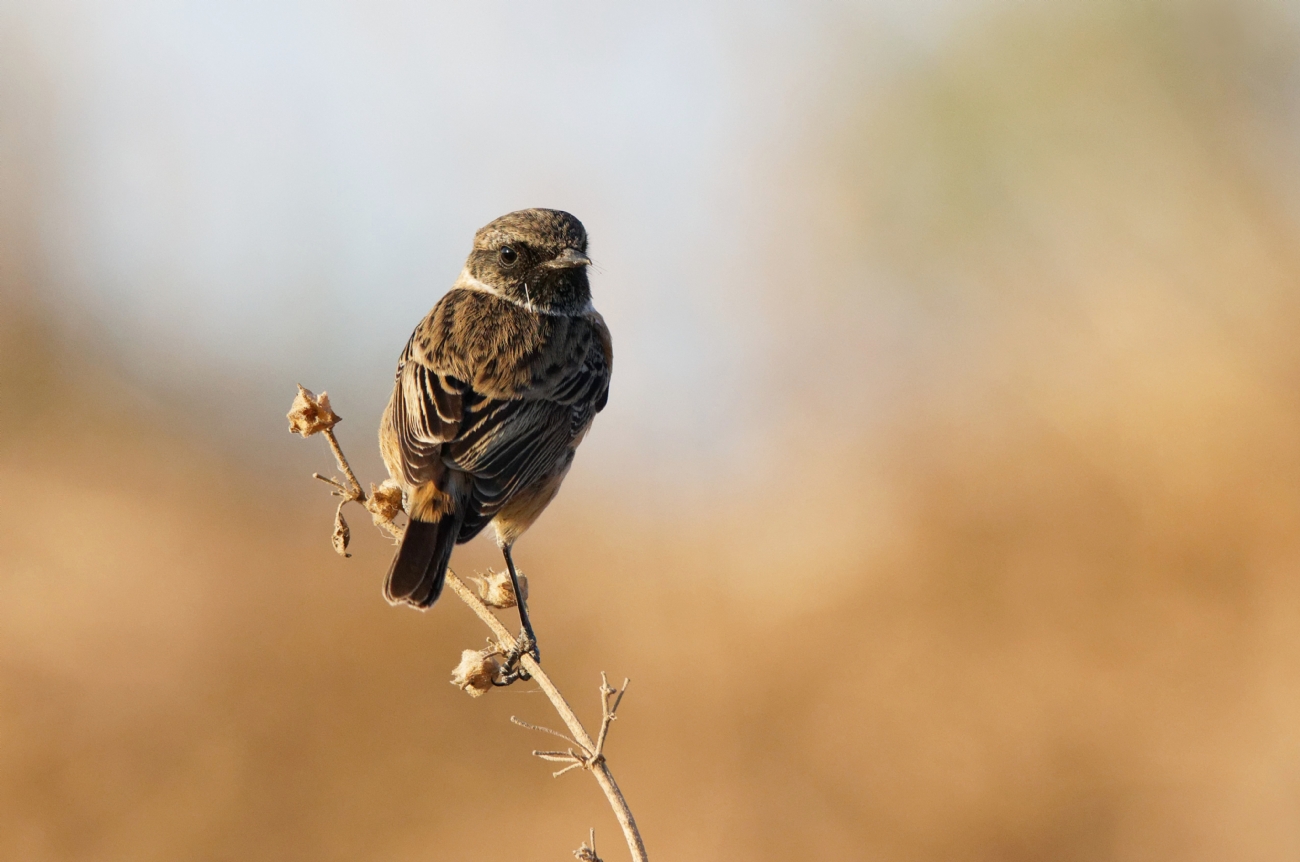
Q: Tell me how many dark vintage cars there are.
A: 0